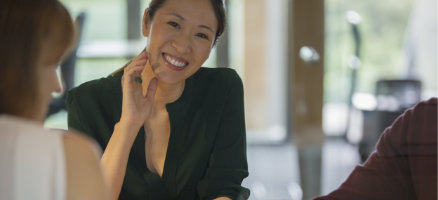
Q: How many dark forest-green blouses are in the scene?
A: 1